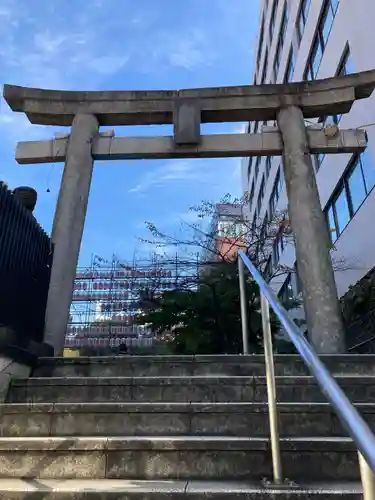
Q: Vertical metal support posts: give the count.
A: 3